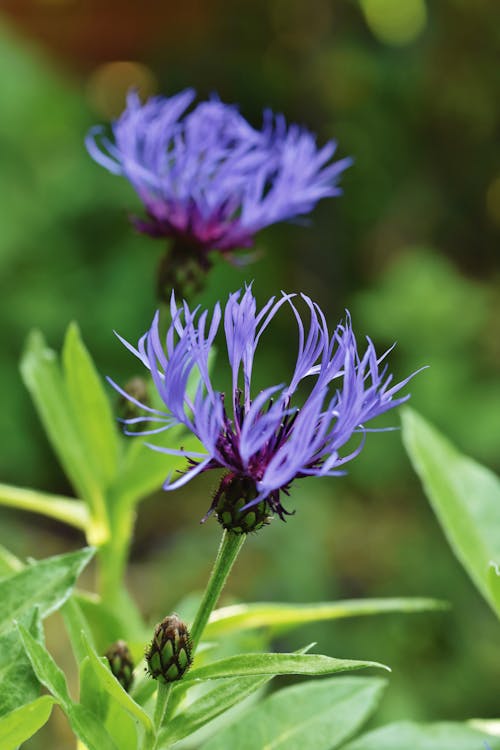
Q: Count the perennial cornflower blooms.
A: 2